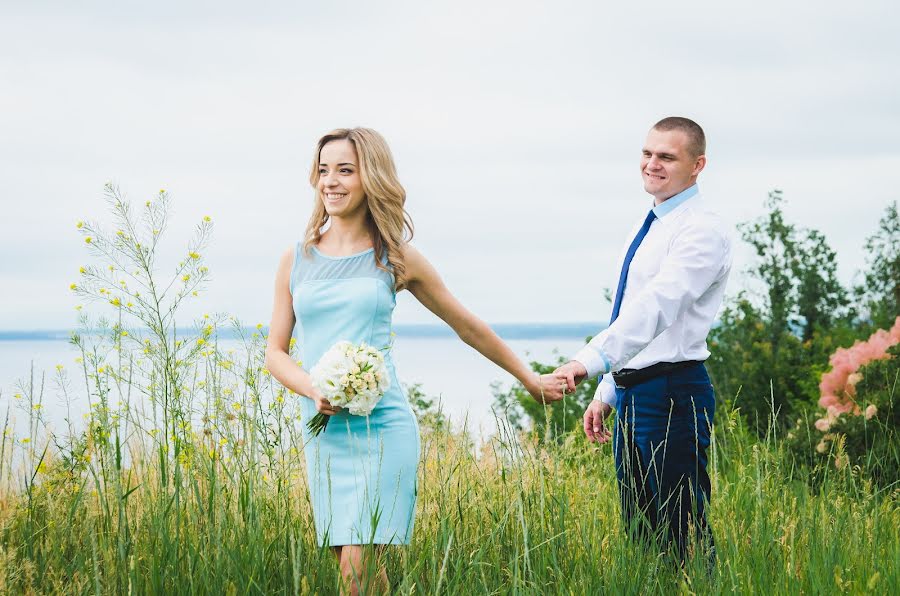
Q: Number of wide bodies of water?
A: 1